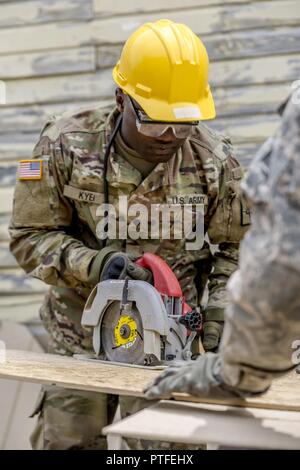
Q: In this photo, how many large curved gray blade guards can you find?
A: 1